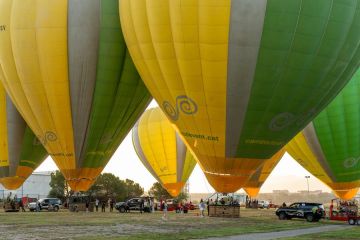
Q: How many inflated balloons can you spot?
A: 6